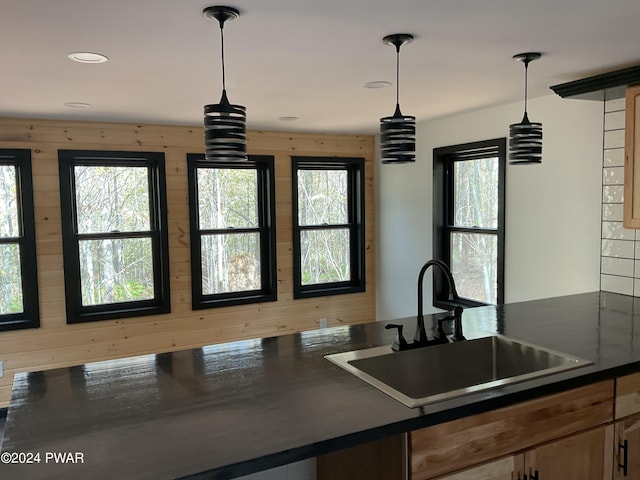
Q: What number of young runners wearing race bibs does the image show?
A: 0